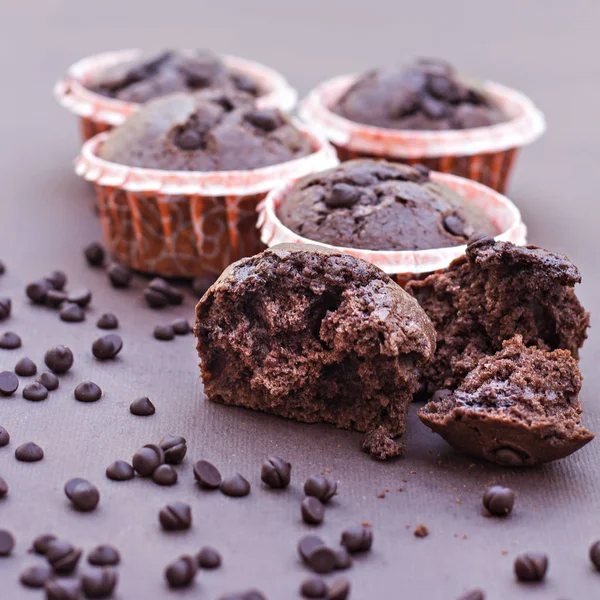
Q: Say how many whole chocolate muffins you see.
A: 4